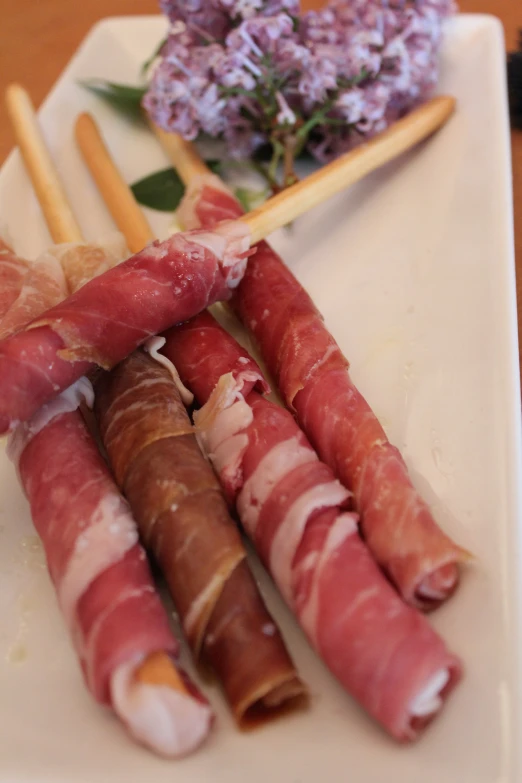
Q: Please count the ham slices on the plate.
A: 5